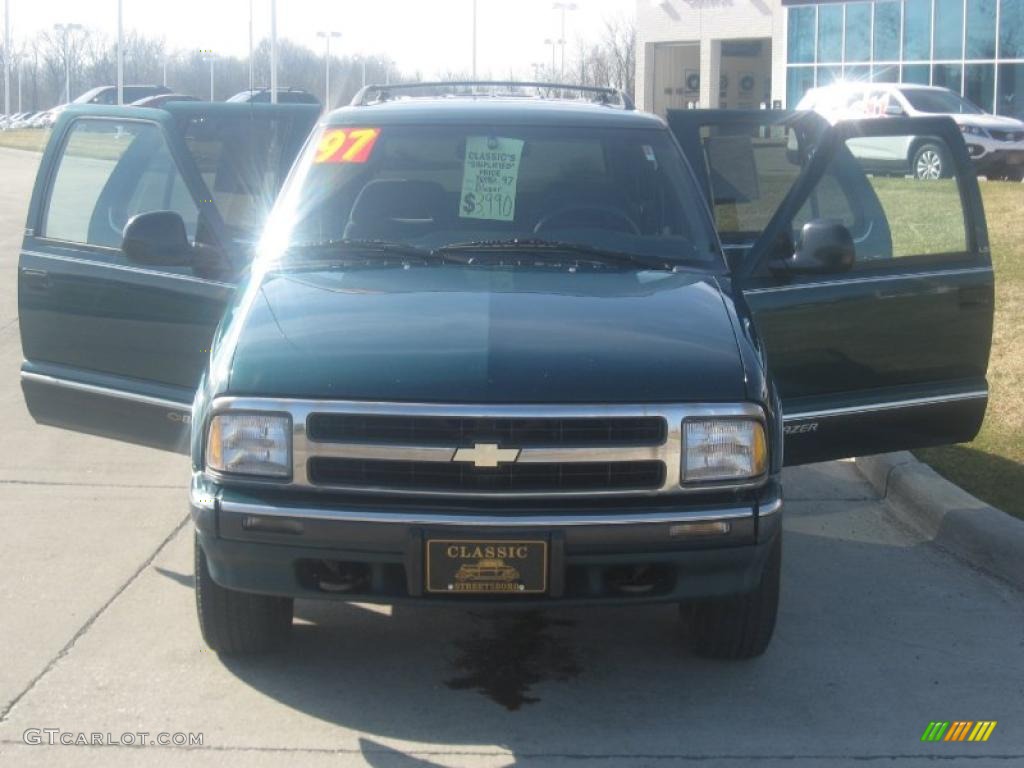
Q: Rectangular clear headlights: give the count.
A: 2